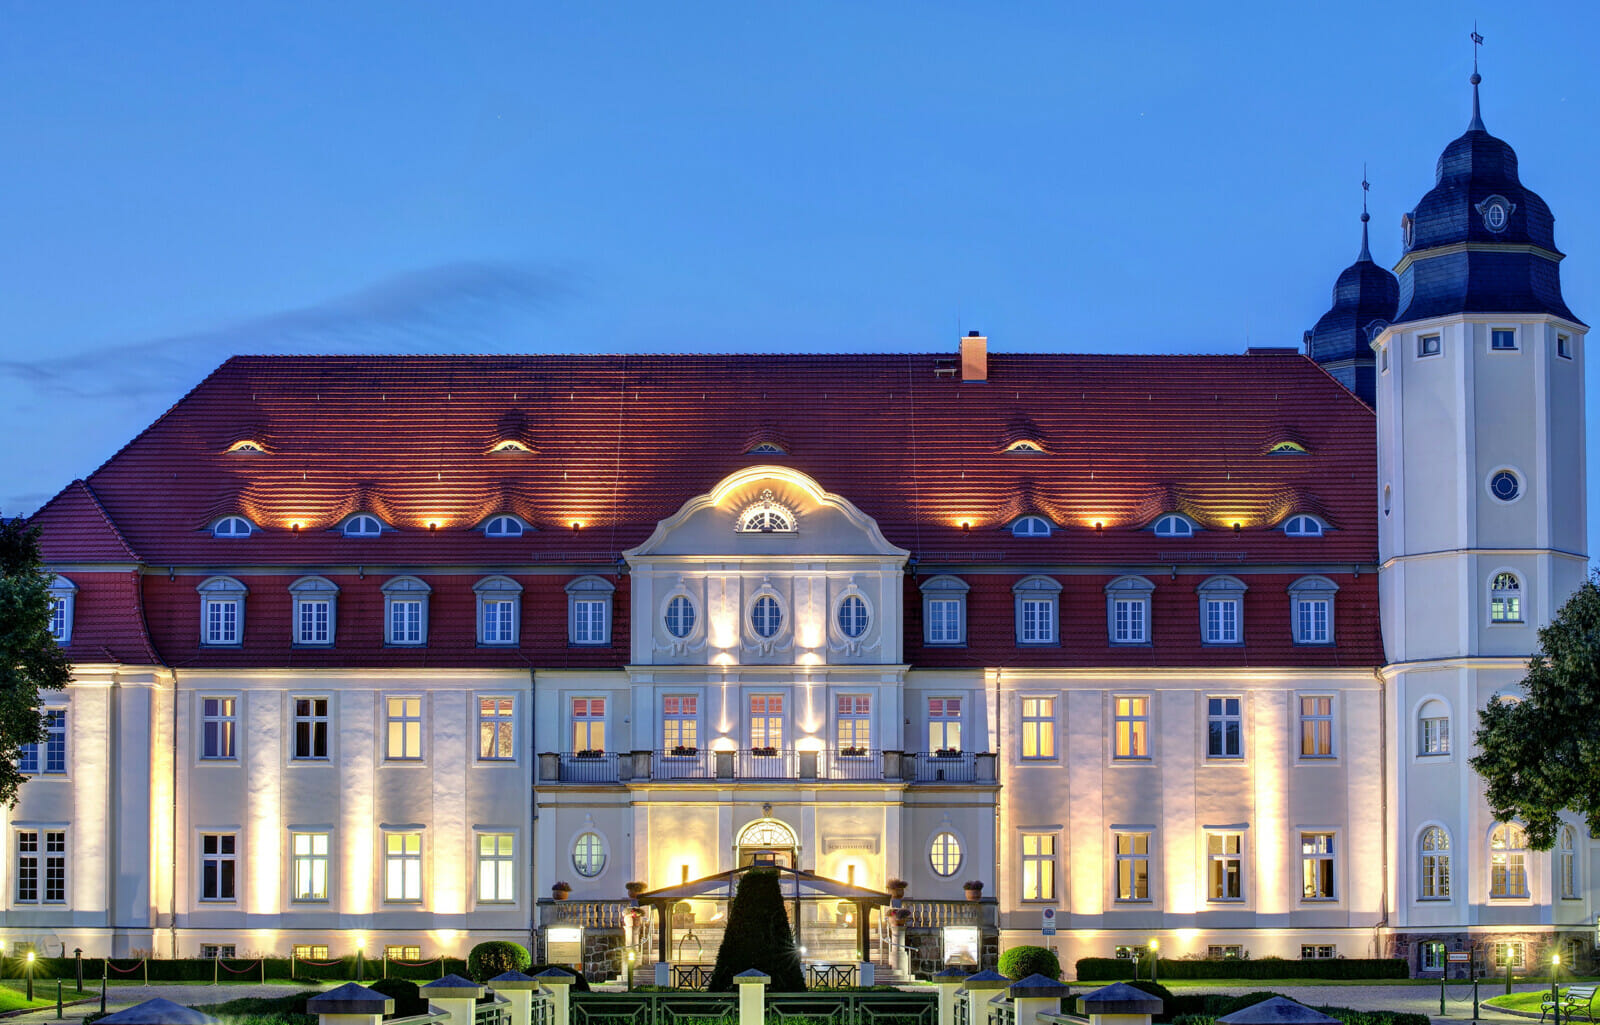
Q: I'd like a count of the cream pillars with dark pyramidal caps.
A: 11